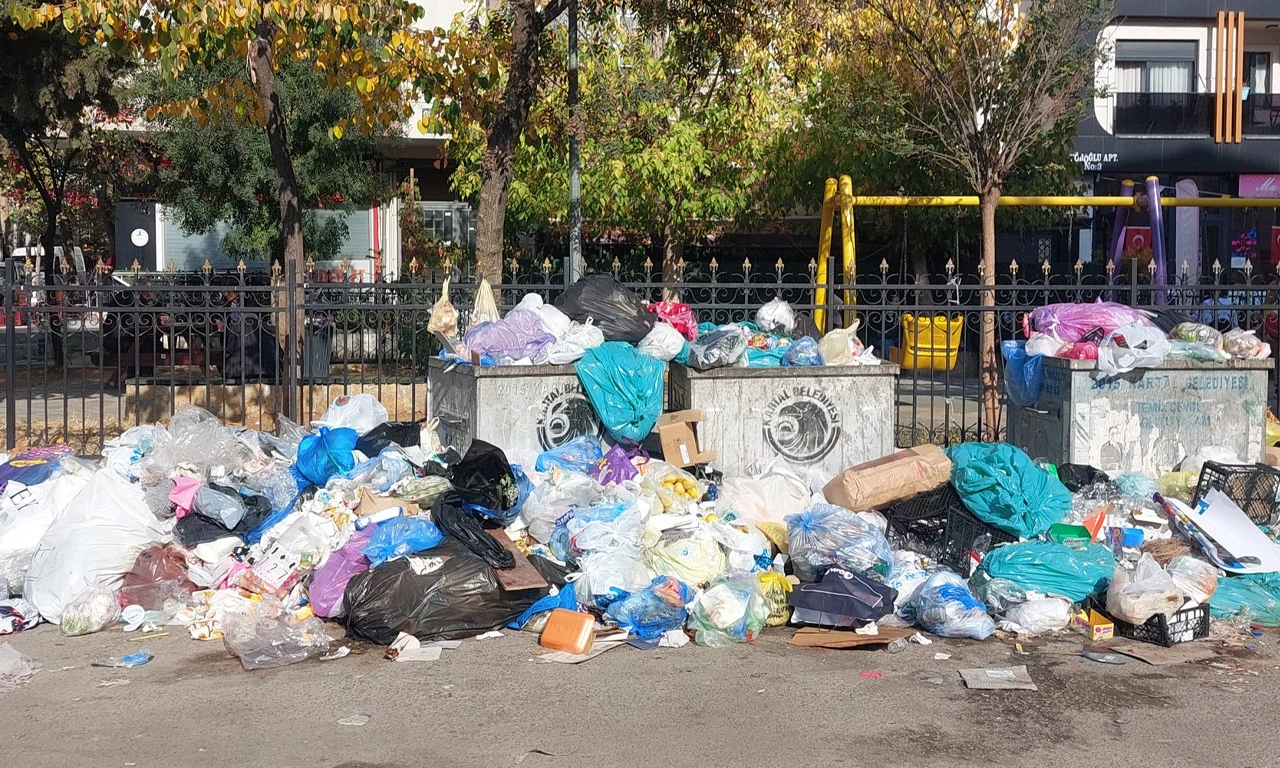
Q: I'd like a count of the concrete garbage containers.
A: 3